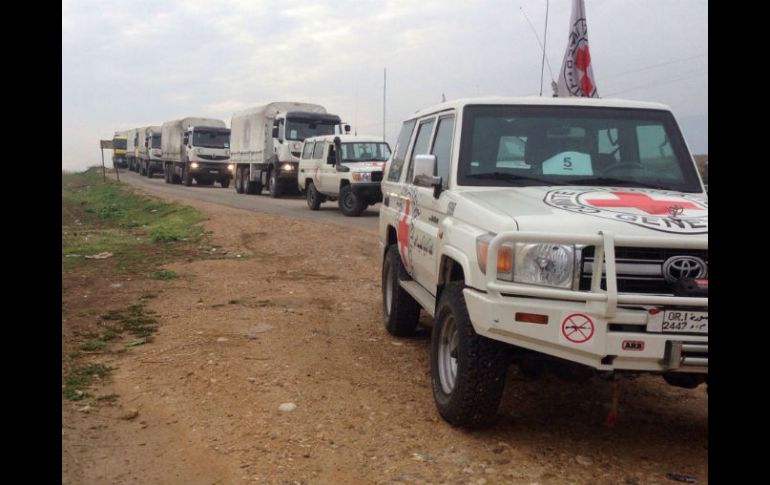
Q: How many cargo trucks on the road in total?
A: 5